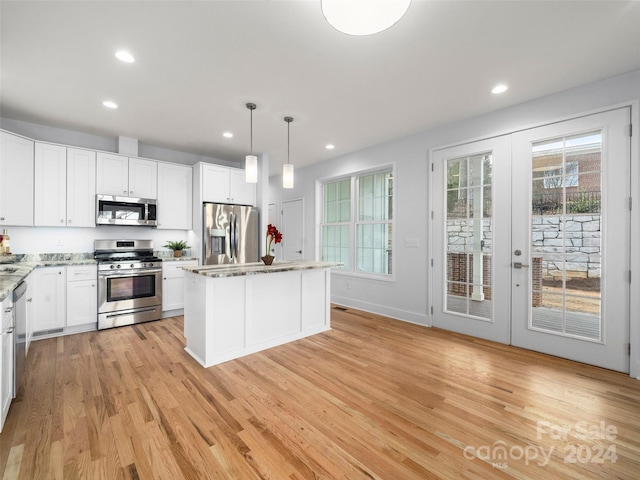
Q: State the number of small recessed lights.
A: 5